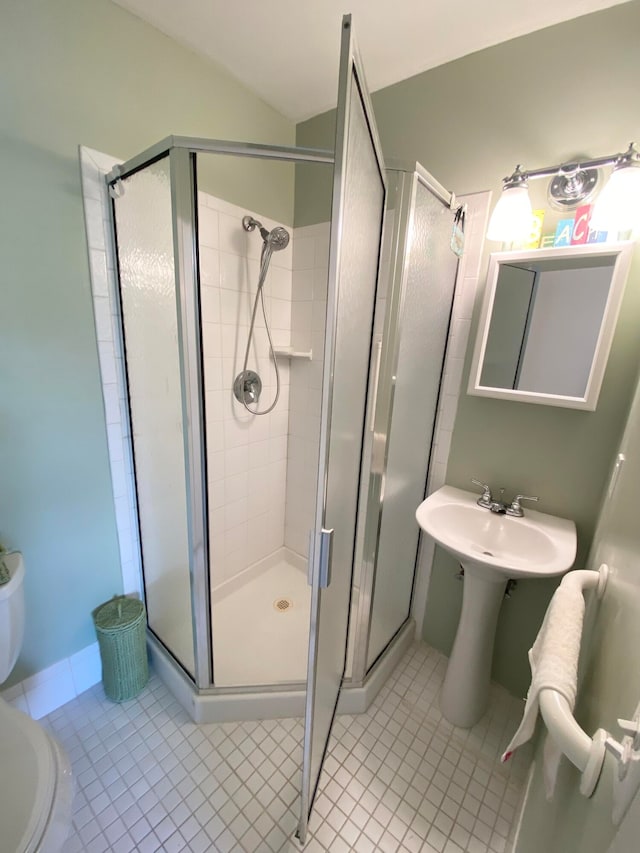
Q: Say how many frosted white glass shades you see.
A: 2